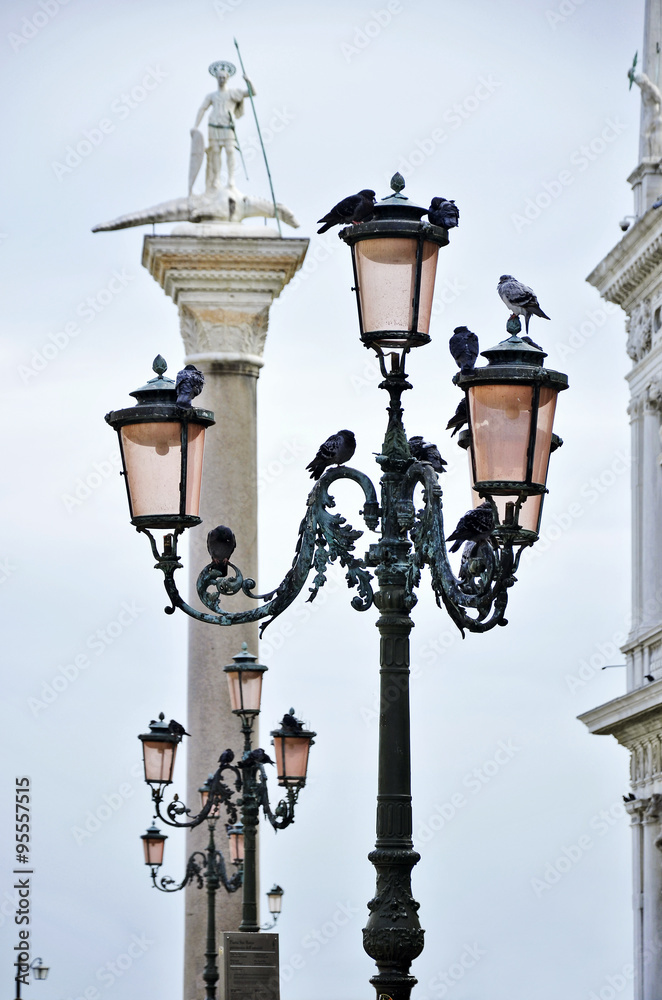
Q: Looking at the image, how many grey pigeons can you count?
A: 1